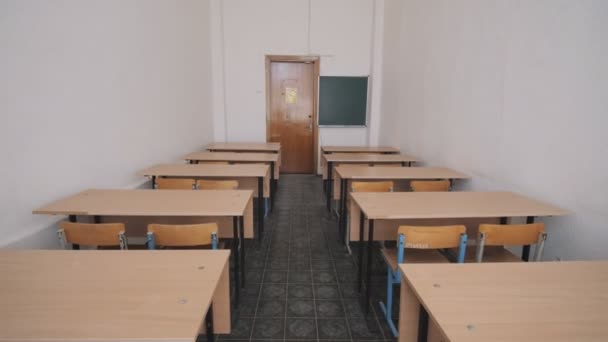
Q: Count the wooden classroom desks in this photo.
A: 10